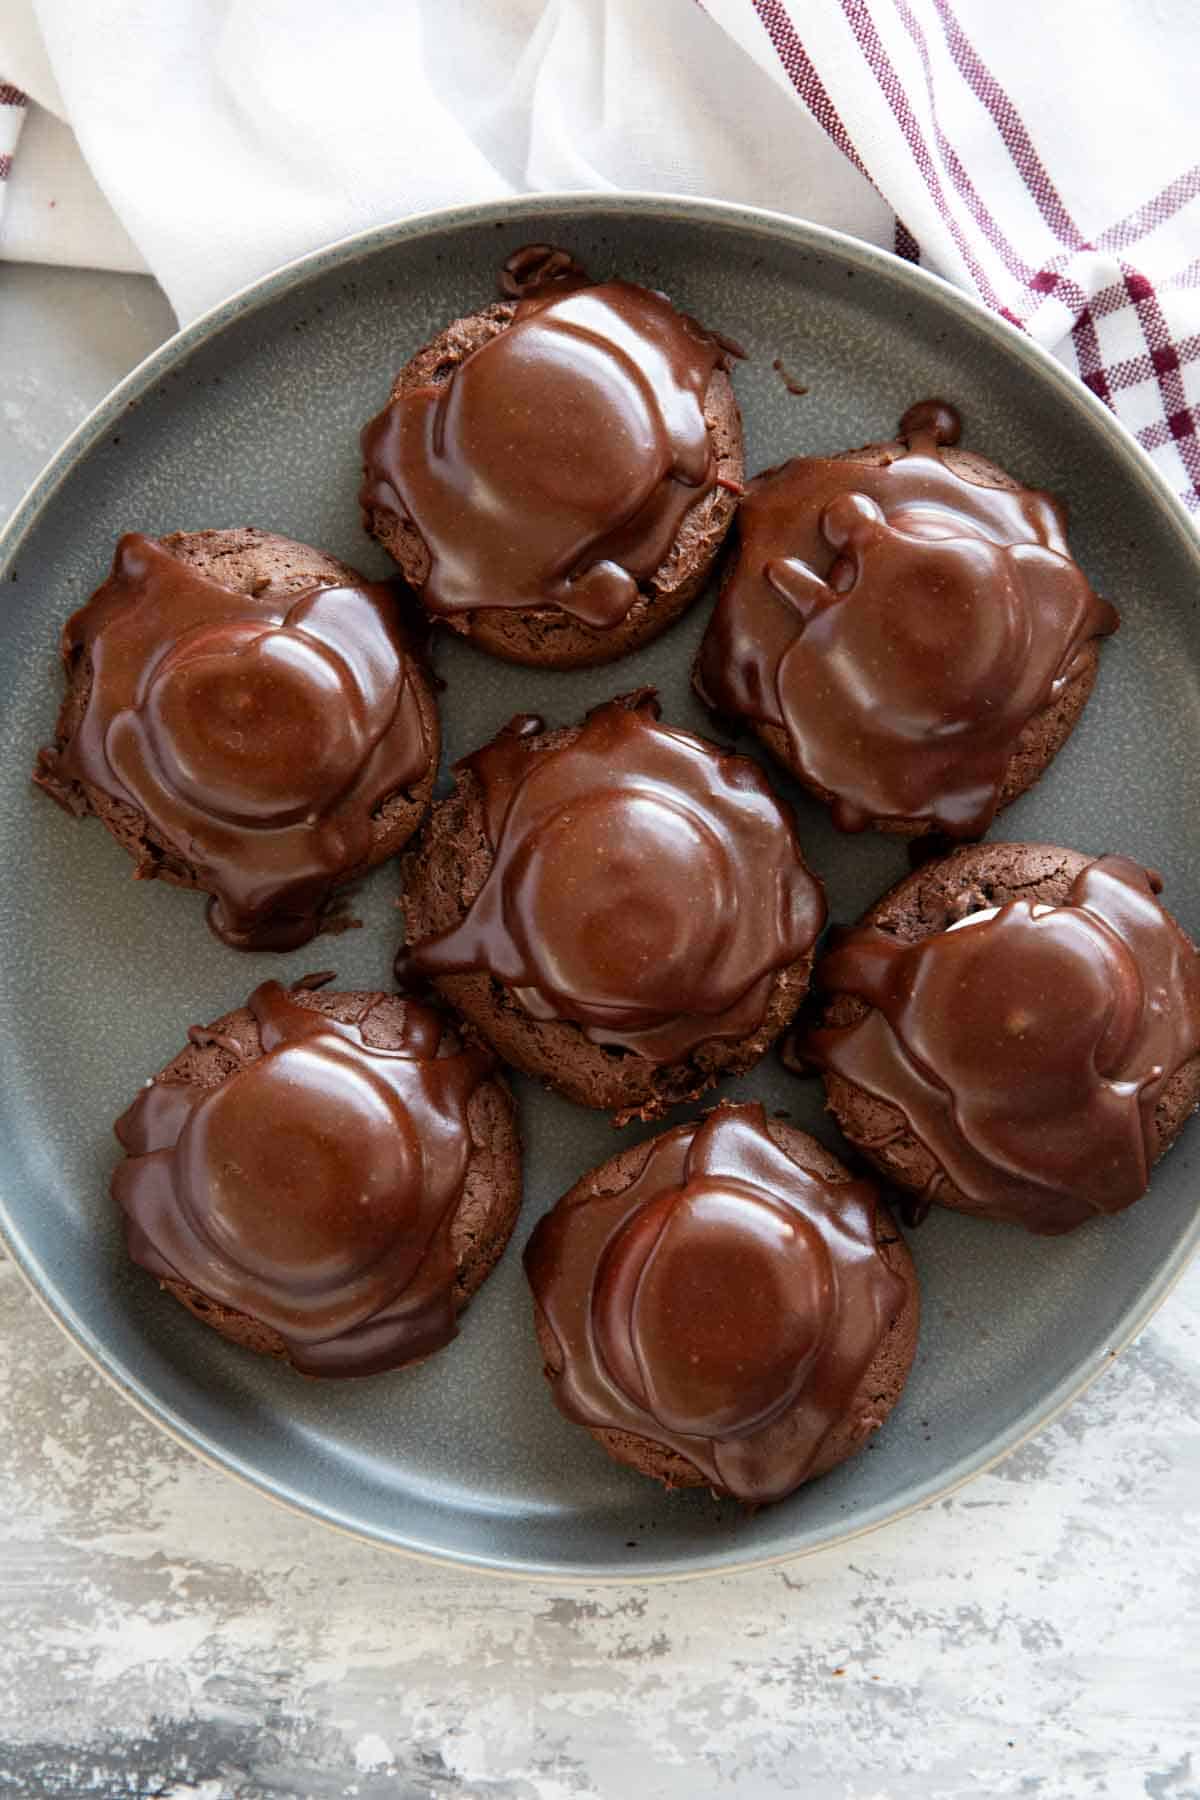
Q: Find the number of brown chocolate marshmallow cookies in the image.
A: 7